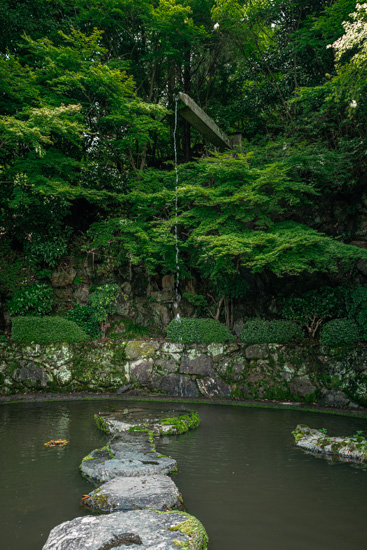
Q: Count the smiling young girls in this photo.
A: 0